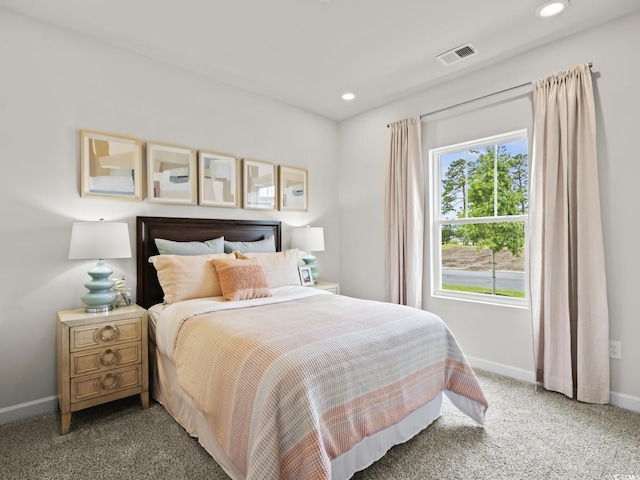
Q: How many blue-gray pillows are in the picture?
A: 2